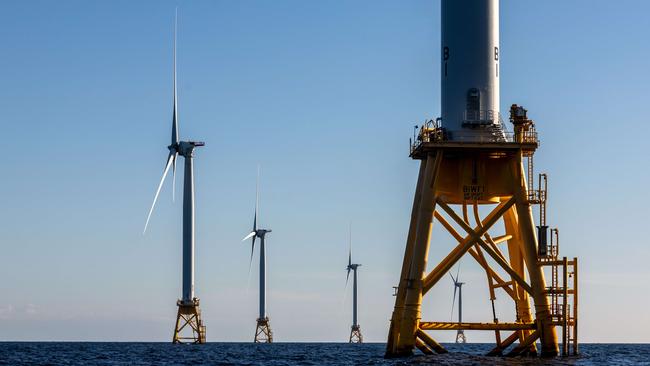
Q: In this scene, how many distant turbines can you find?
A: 4